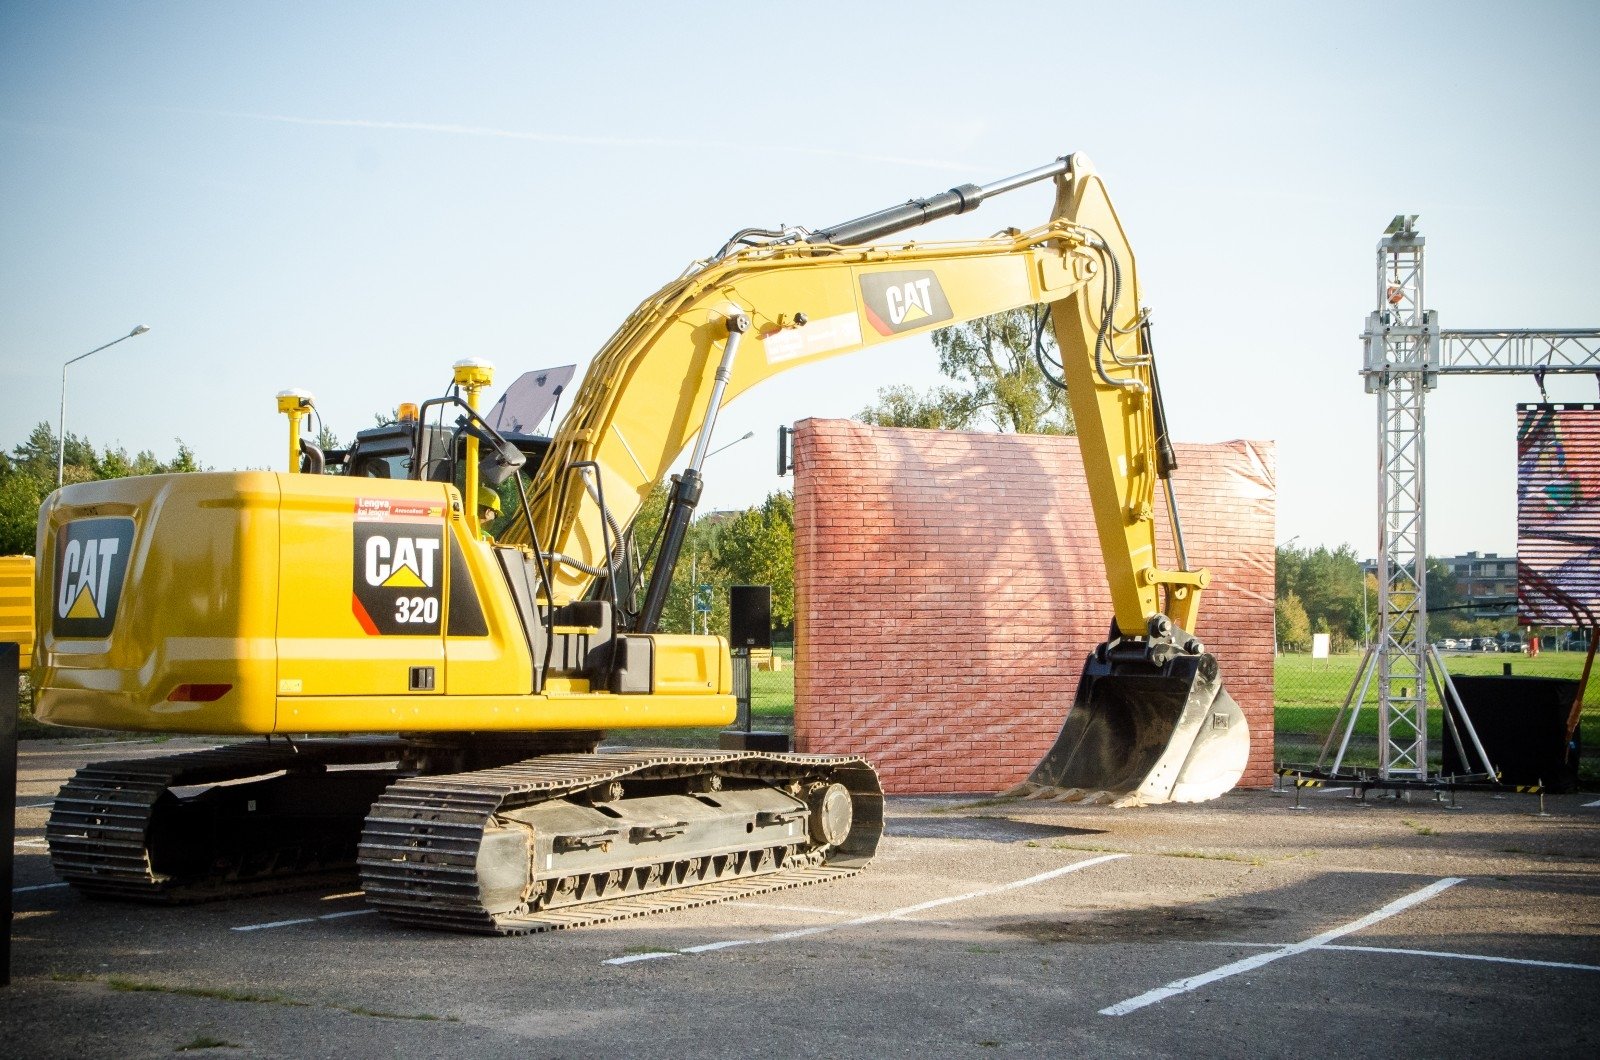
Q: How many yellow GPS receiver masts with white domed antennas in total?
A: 2